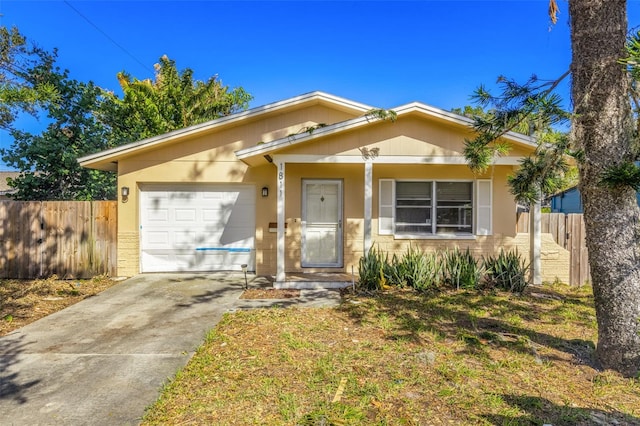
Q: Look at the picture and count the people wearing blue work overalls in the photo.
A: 0